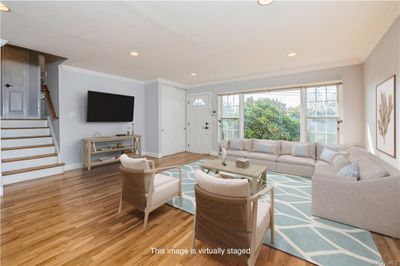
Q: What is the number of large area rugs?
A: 1